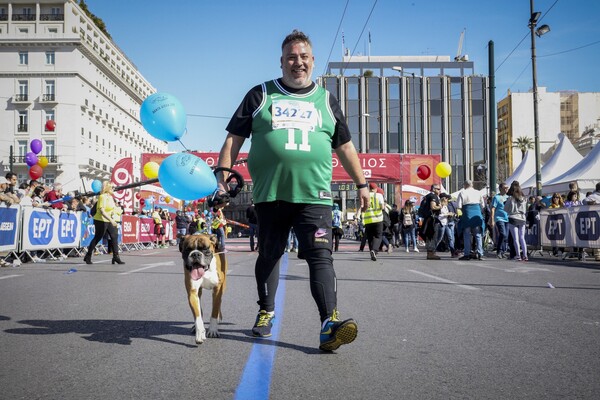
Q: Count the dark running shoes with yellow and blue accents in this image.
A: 2